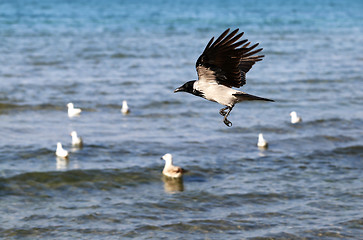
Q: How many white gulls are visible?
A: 7